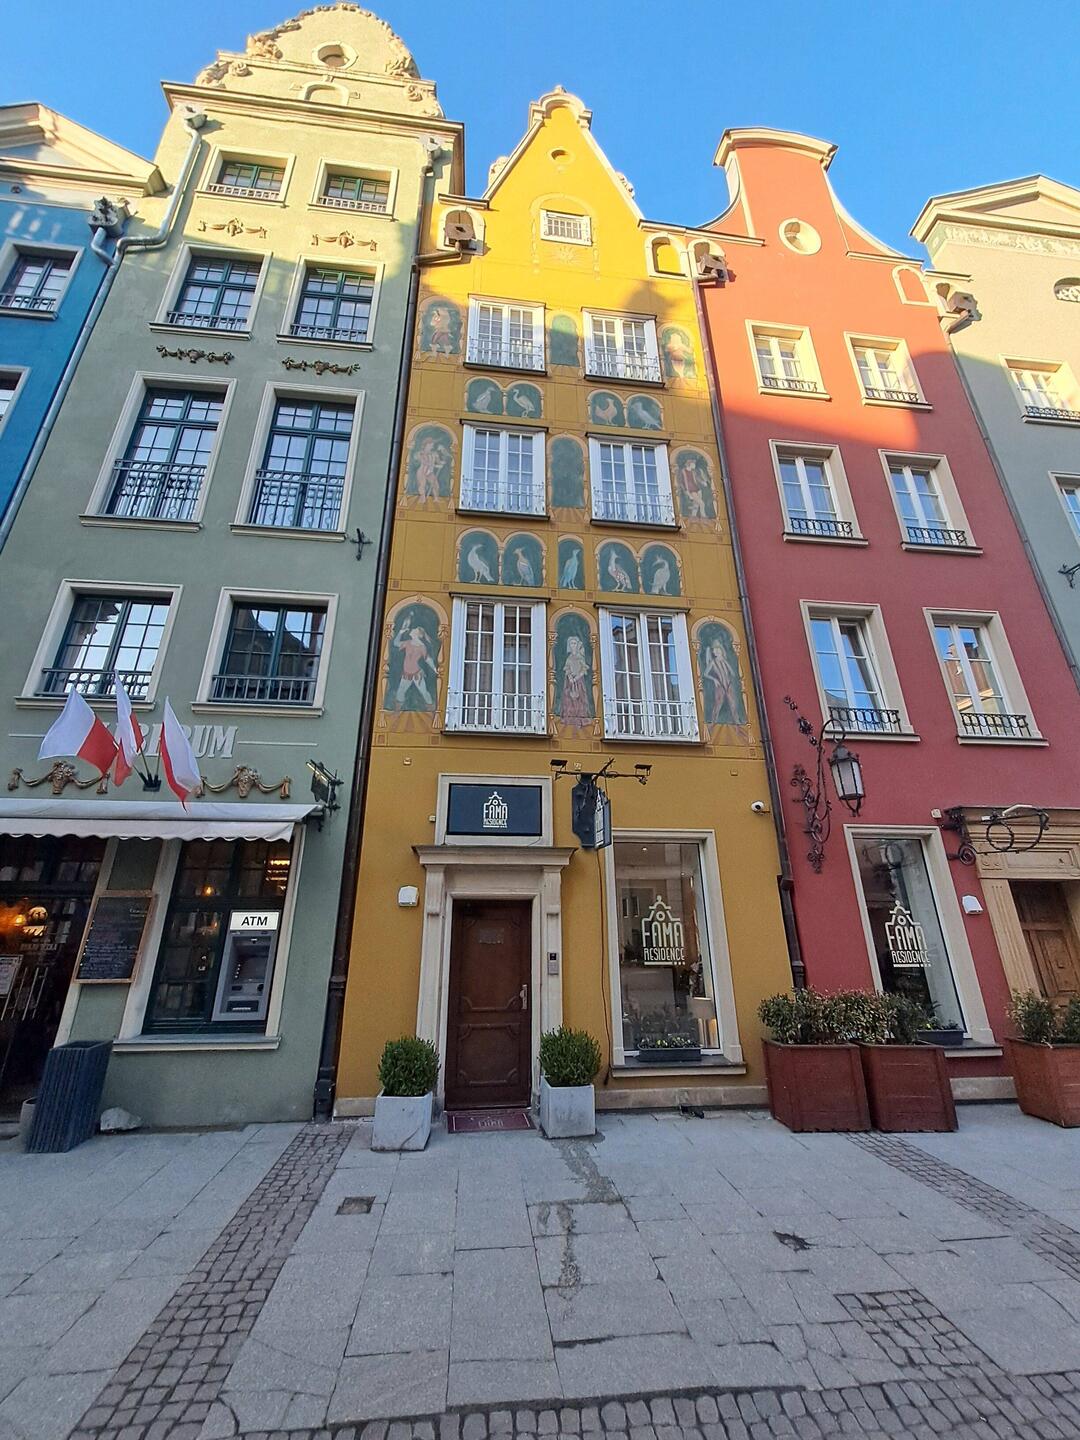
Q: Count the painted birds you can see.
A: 9